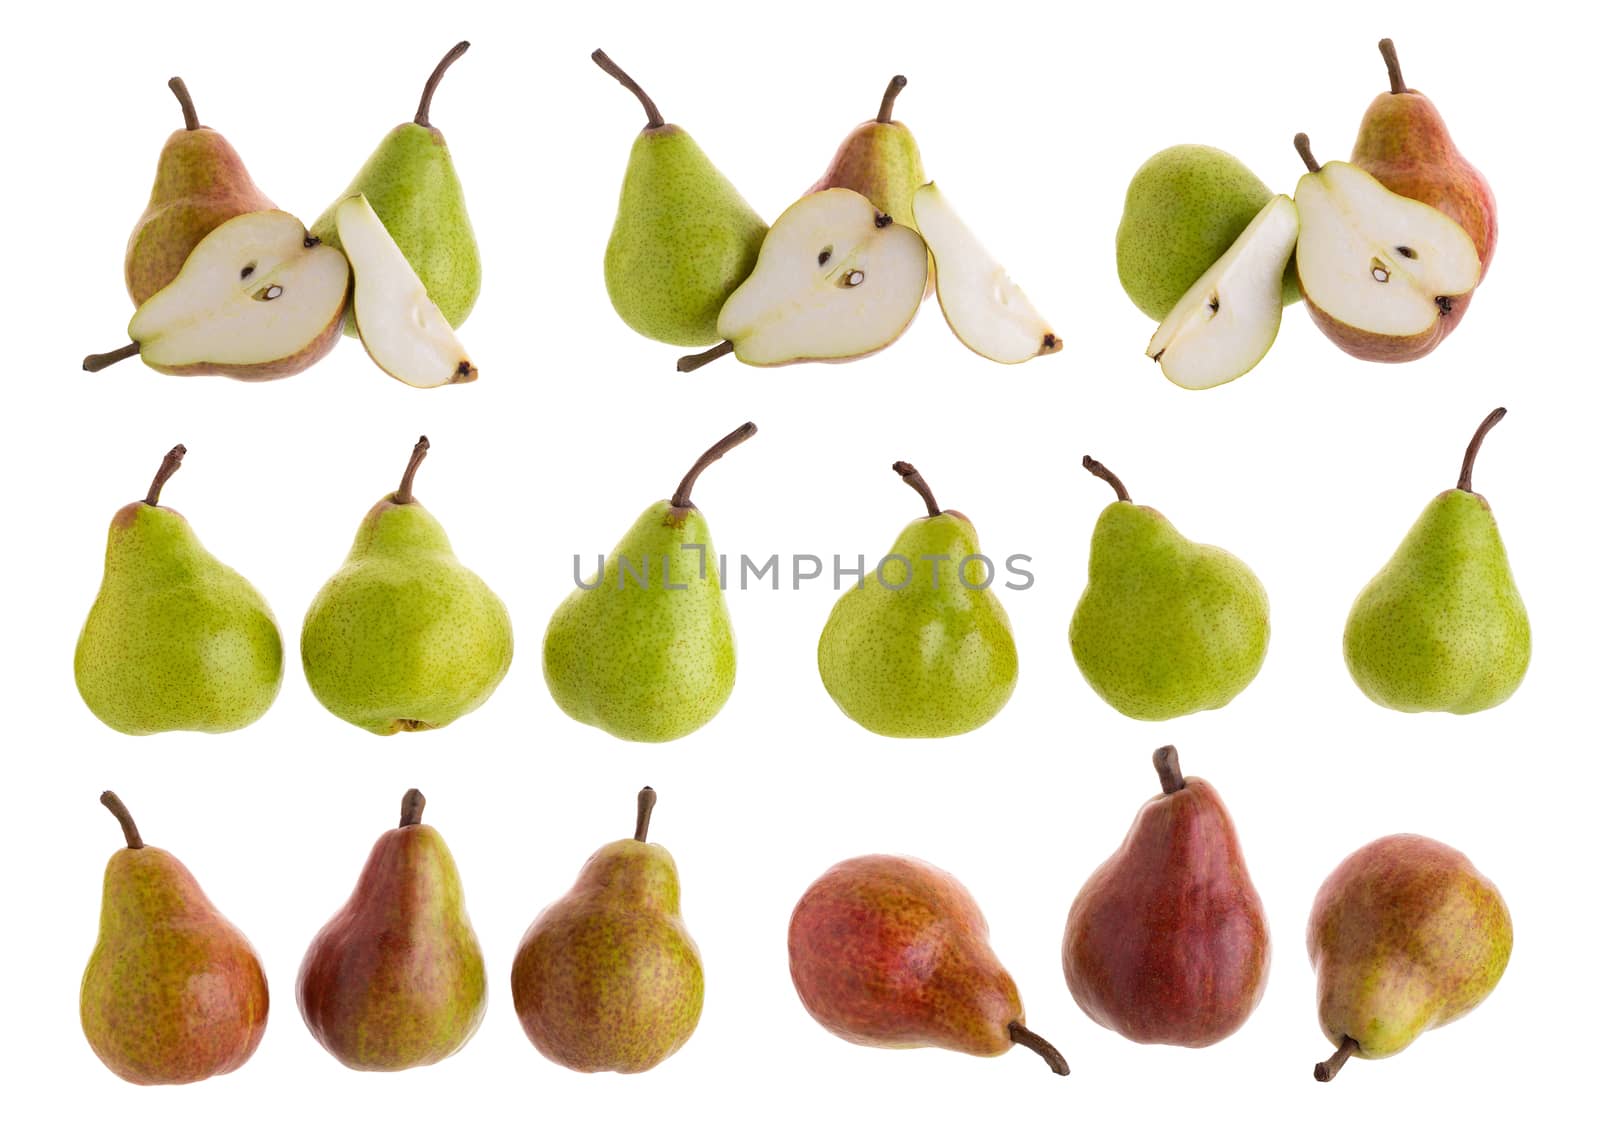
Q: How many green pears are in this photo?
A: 9